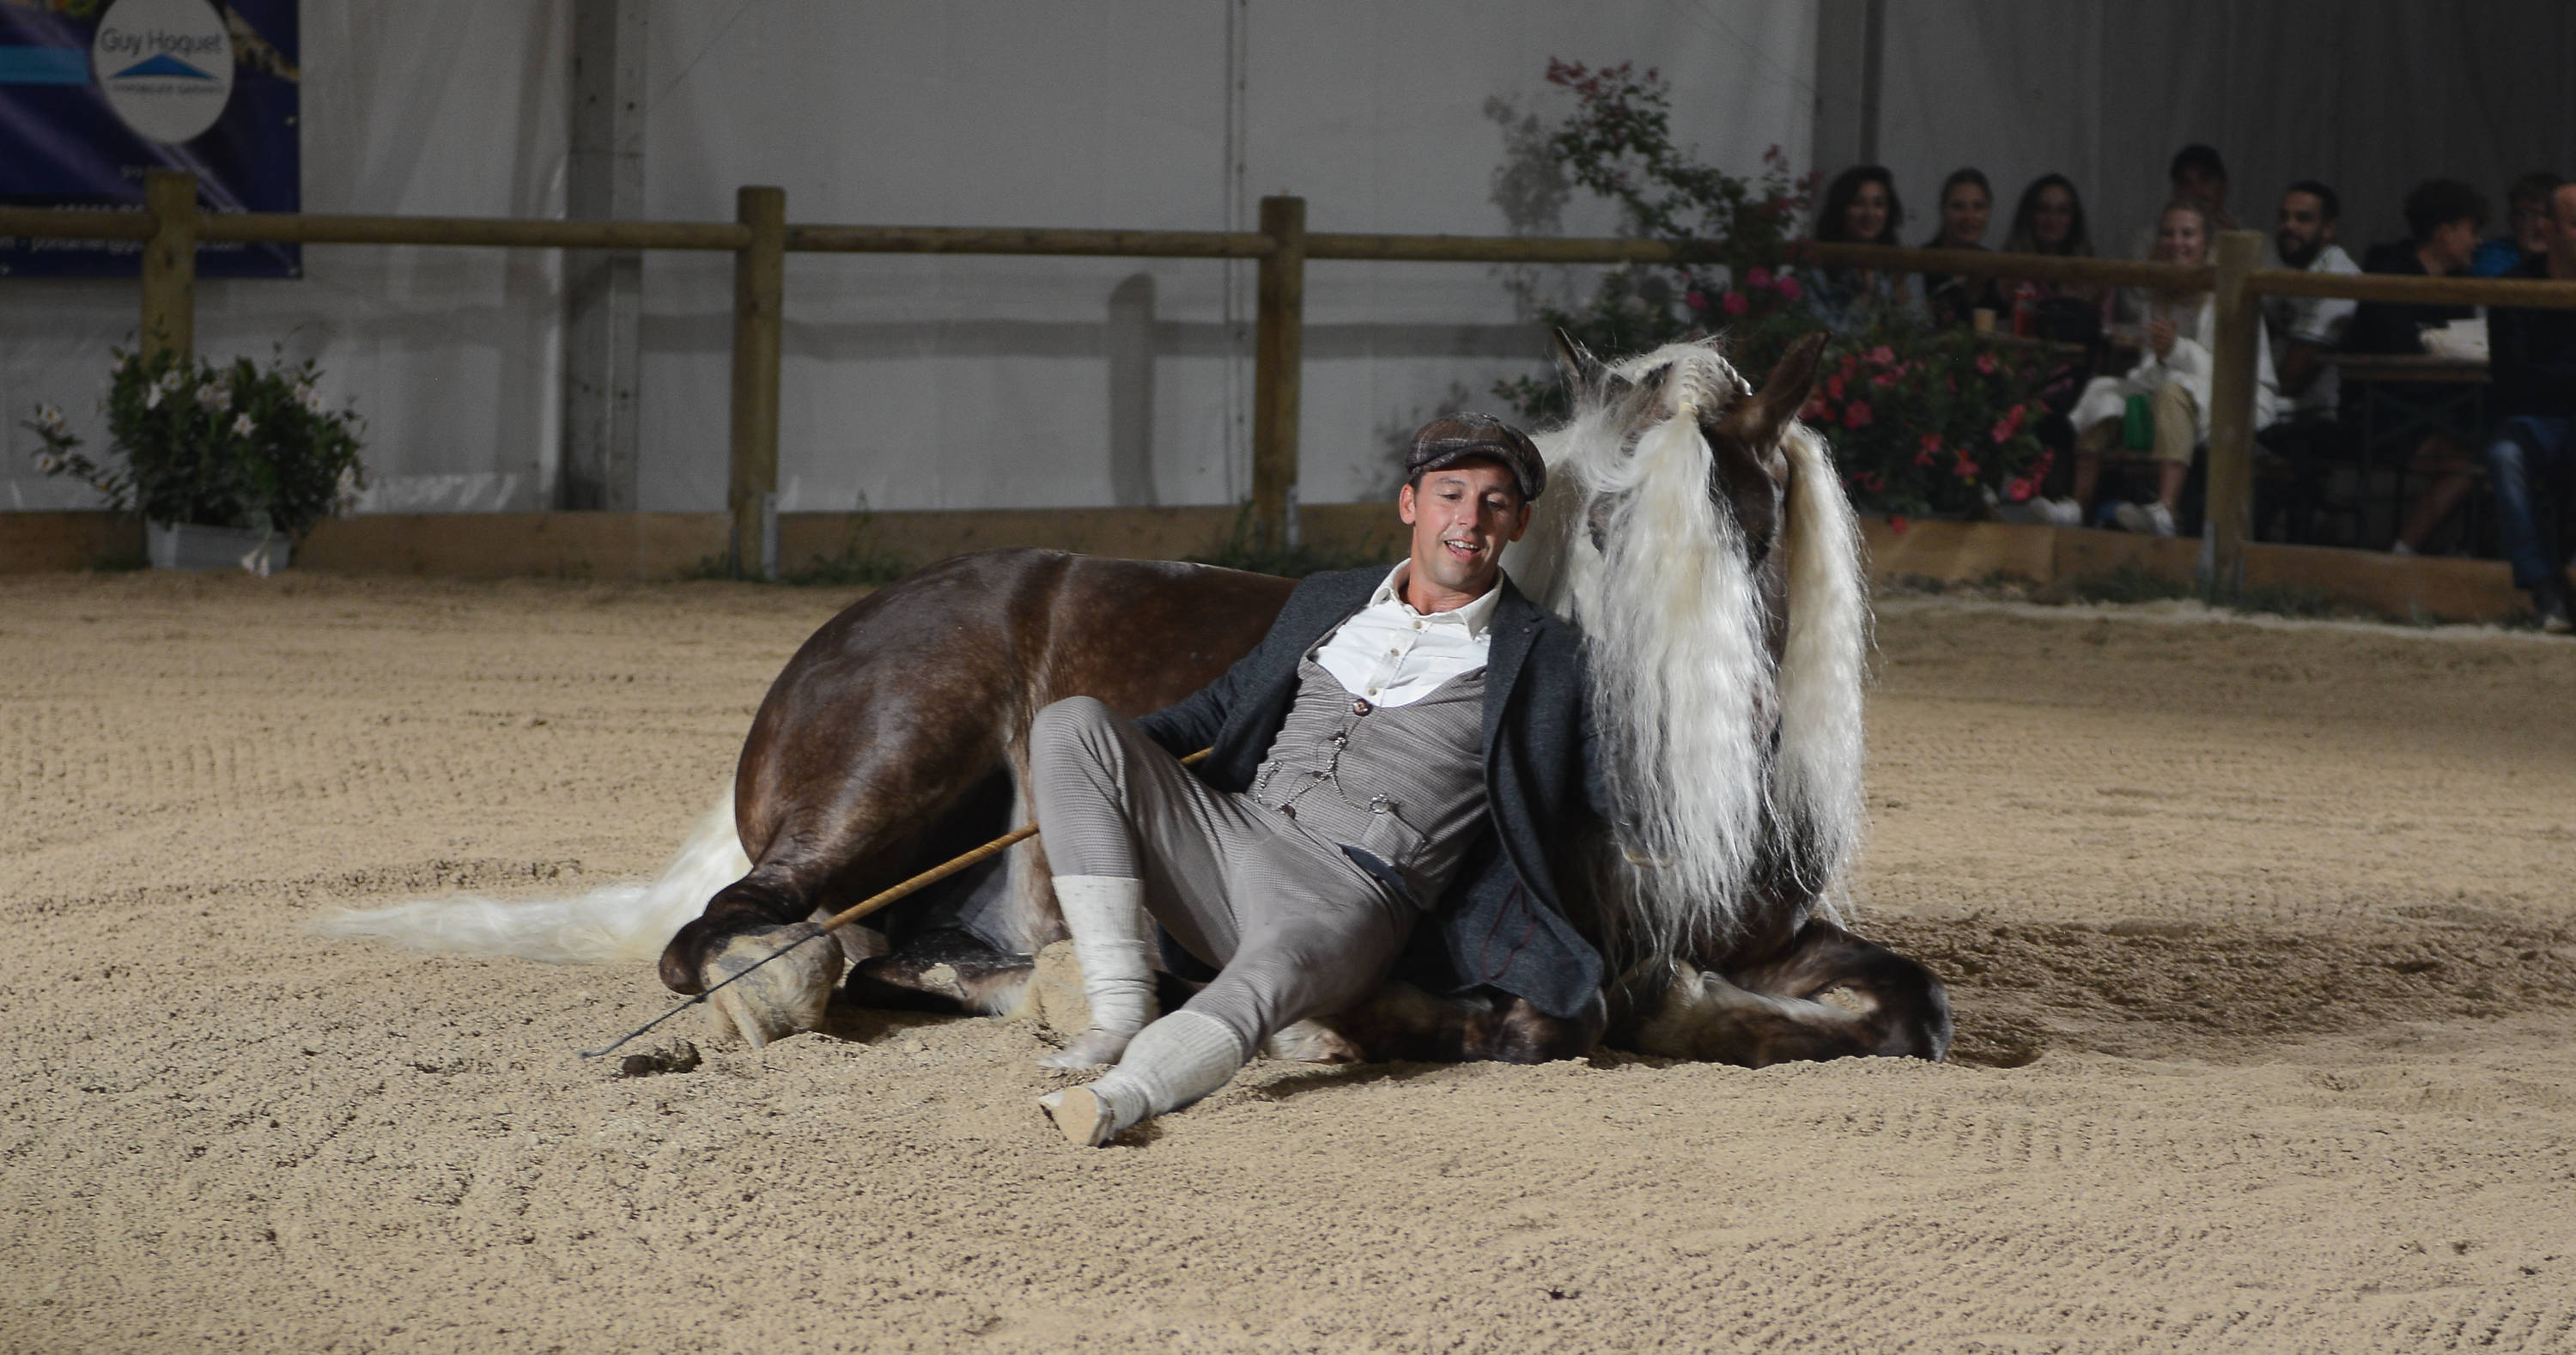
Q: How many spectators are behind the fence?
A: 9